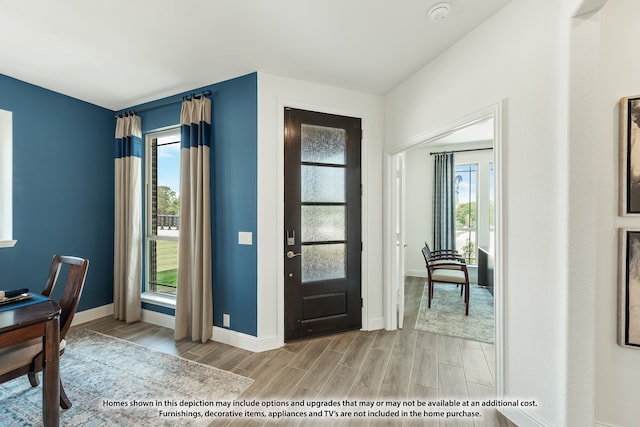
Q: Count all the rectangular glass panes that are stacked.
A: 4